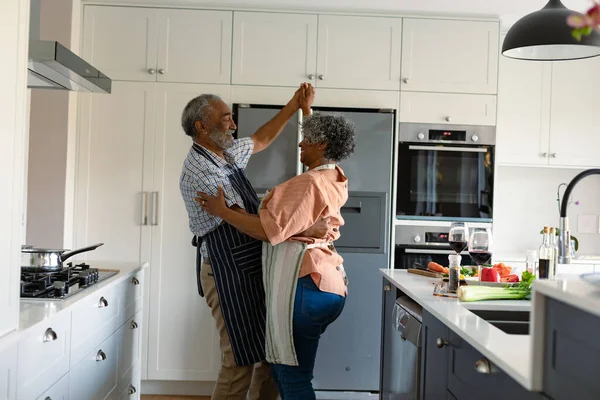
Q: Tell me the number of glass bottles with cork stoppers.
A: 2